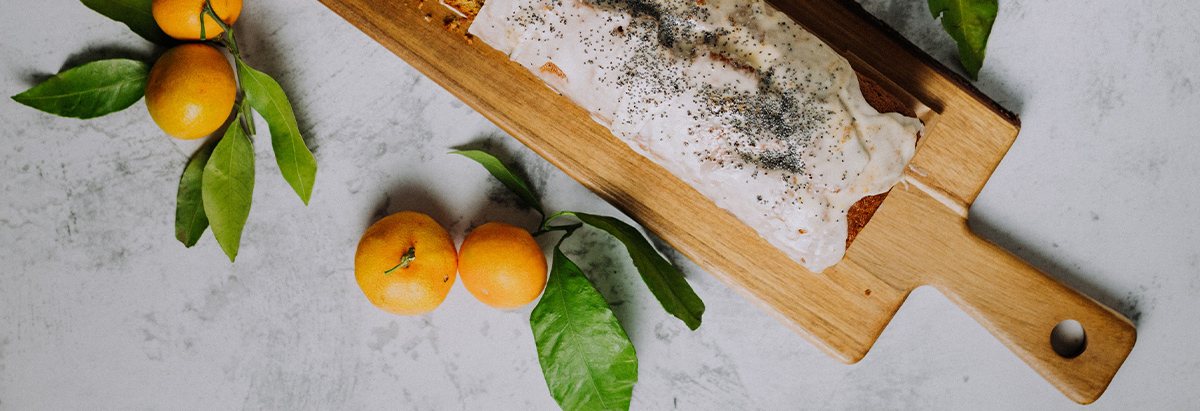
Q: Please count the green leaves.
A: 9